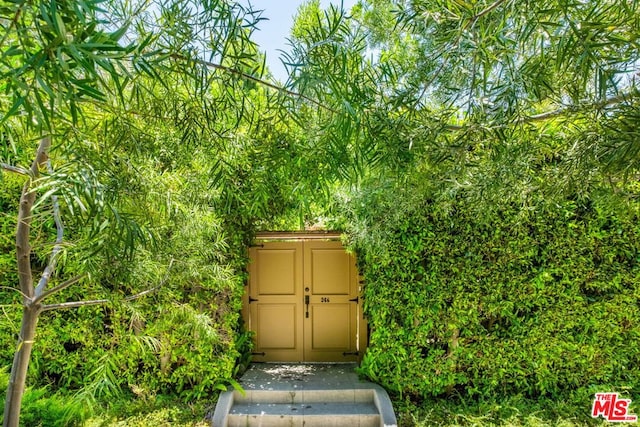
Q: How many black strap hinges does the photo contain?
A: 5